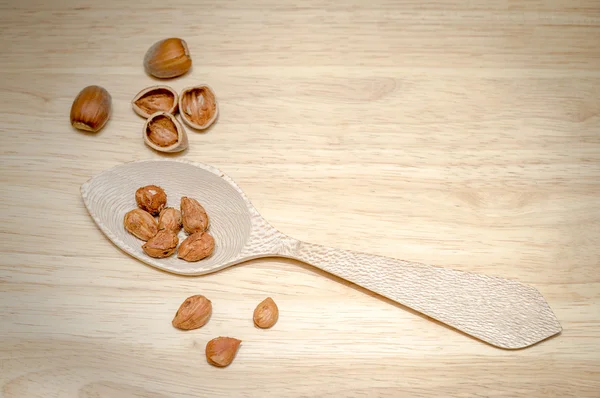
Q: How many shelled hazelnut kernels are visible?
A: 9